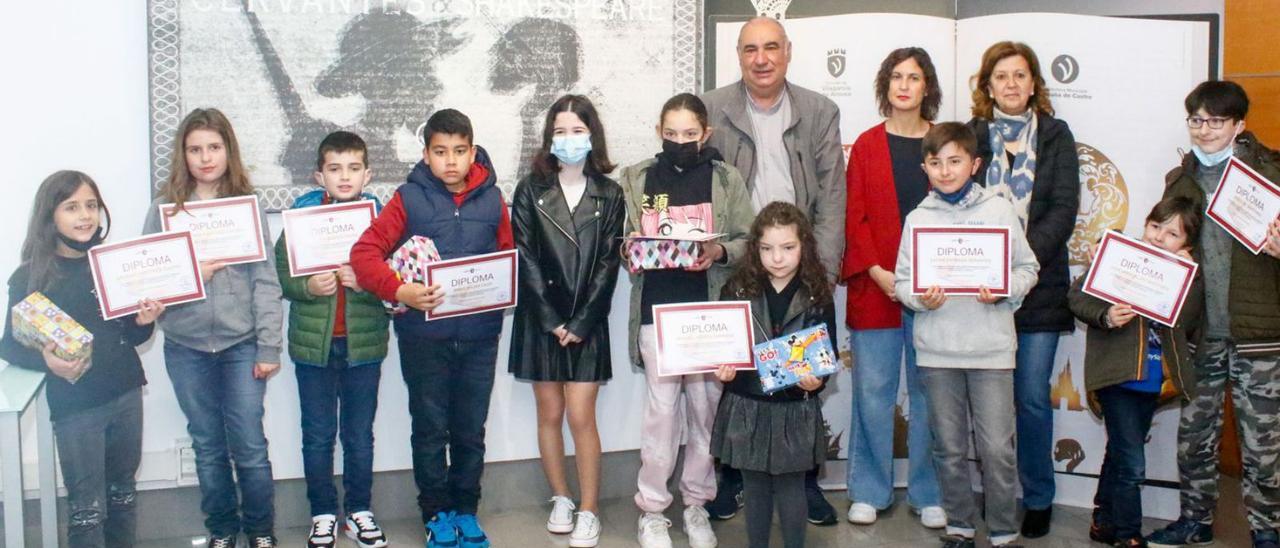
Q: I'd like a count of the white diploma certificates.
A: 8